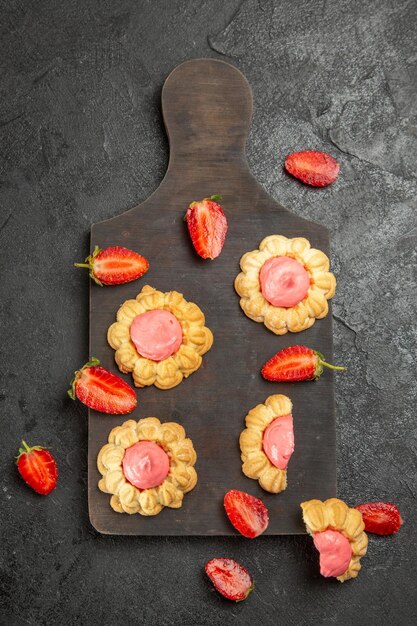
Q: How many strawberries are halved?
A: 9